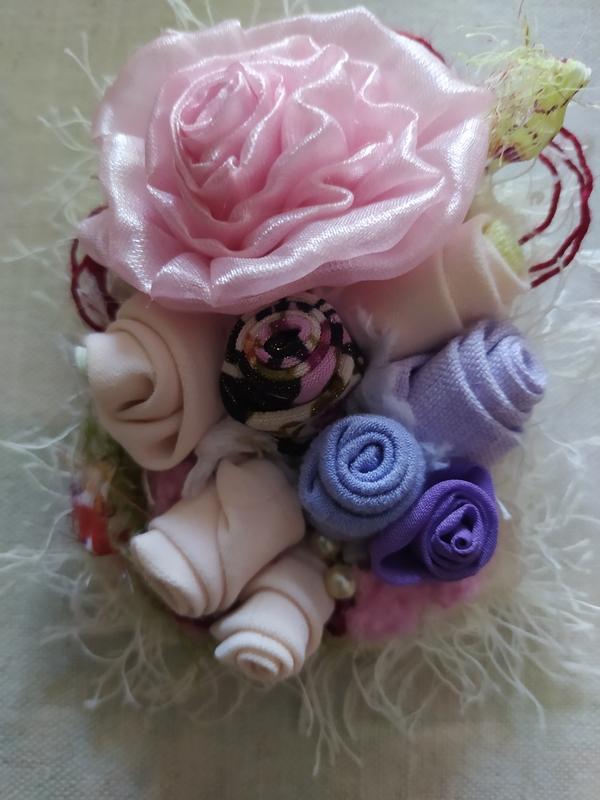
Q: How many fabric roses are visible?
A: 9